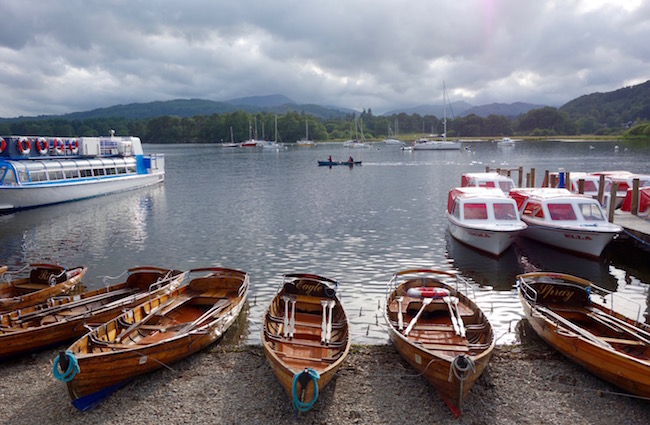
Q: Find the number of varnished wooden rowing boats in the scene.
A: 6